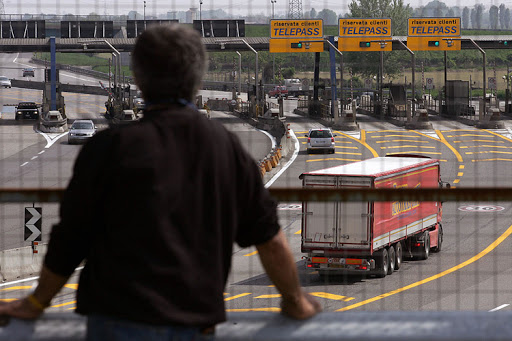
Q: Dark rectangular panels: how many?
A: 4